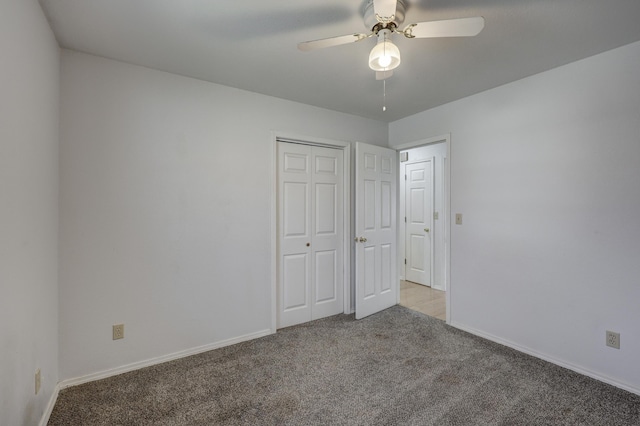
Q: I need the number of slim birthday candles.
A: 0